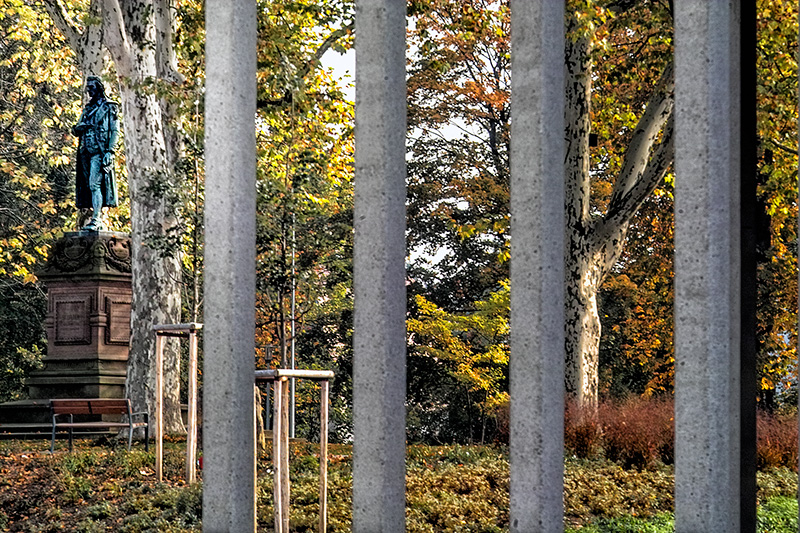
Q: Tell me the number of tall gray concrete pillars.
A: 4